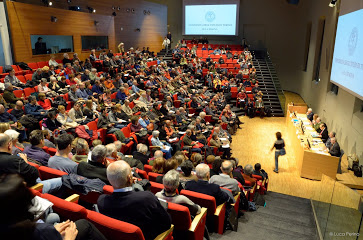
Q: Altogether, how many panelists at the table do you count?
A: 6